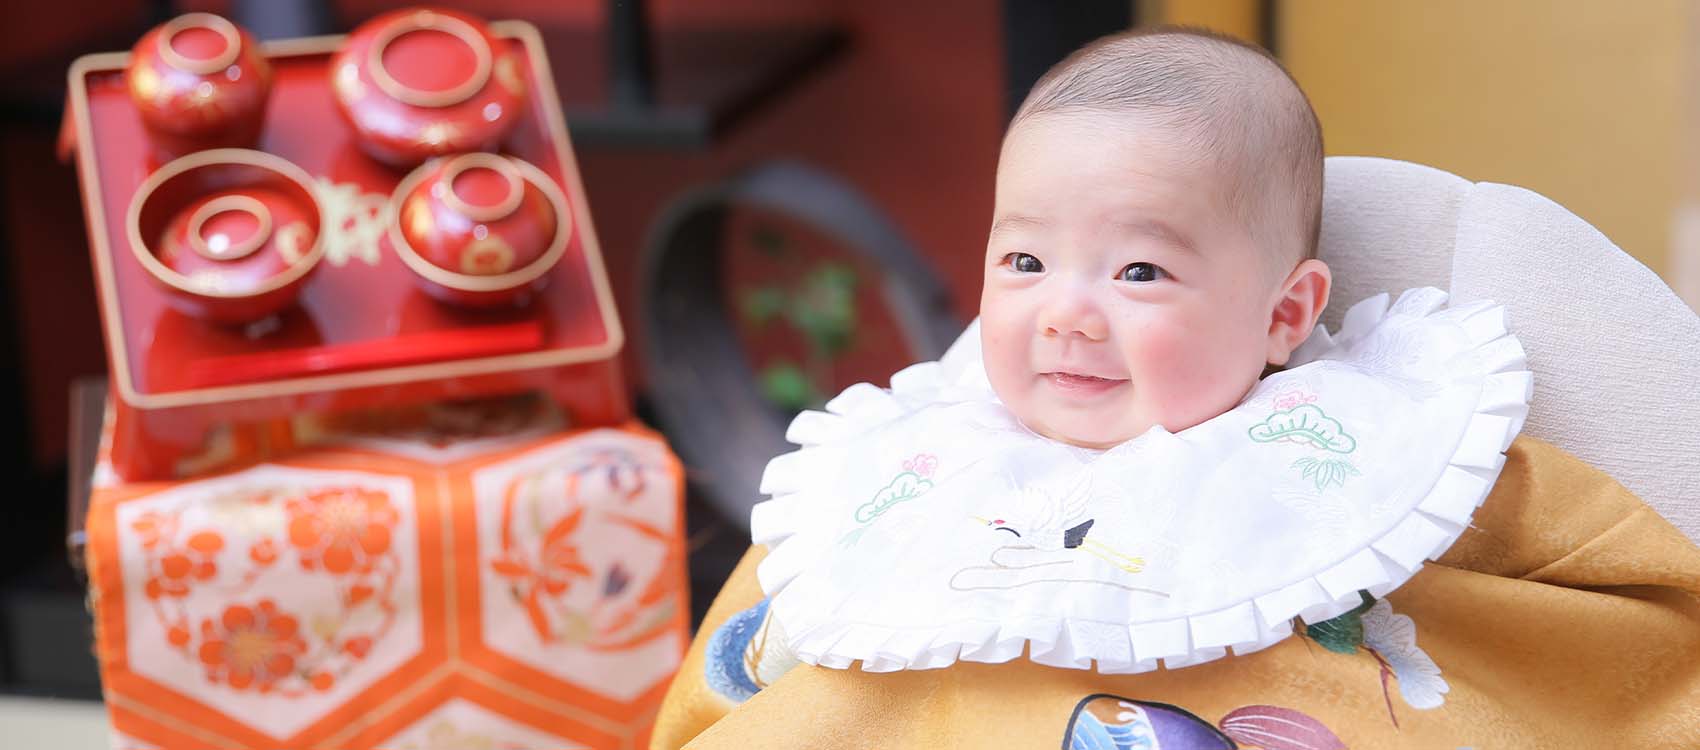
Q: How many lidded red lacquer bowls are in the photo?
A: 4